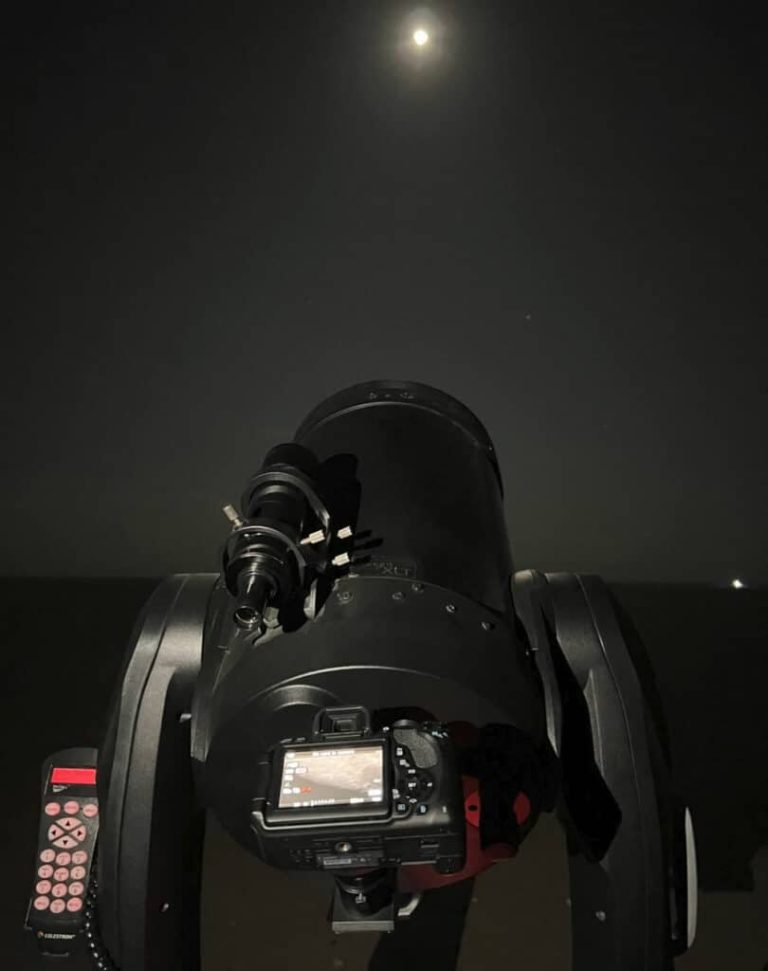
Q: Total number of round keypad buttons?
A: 15